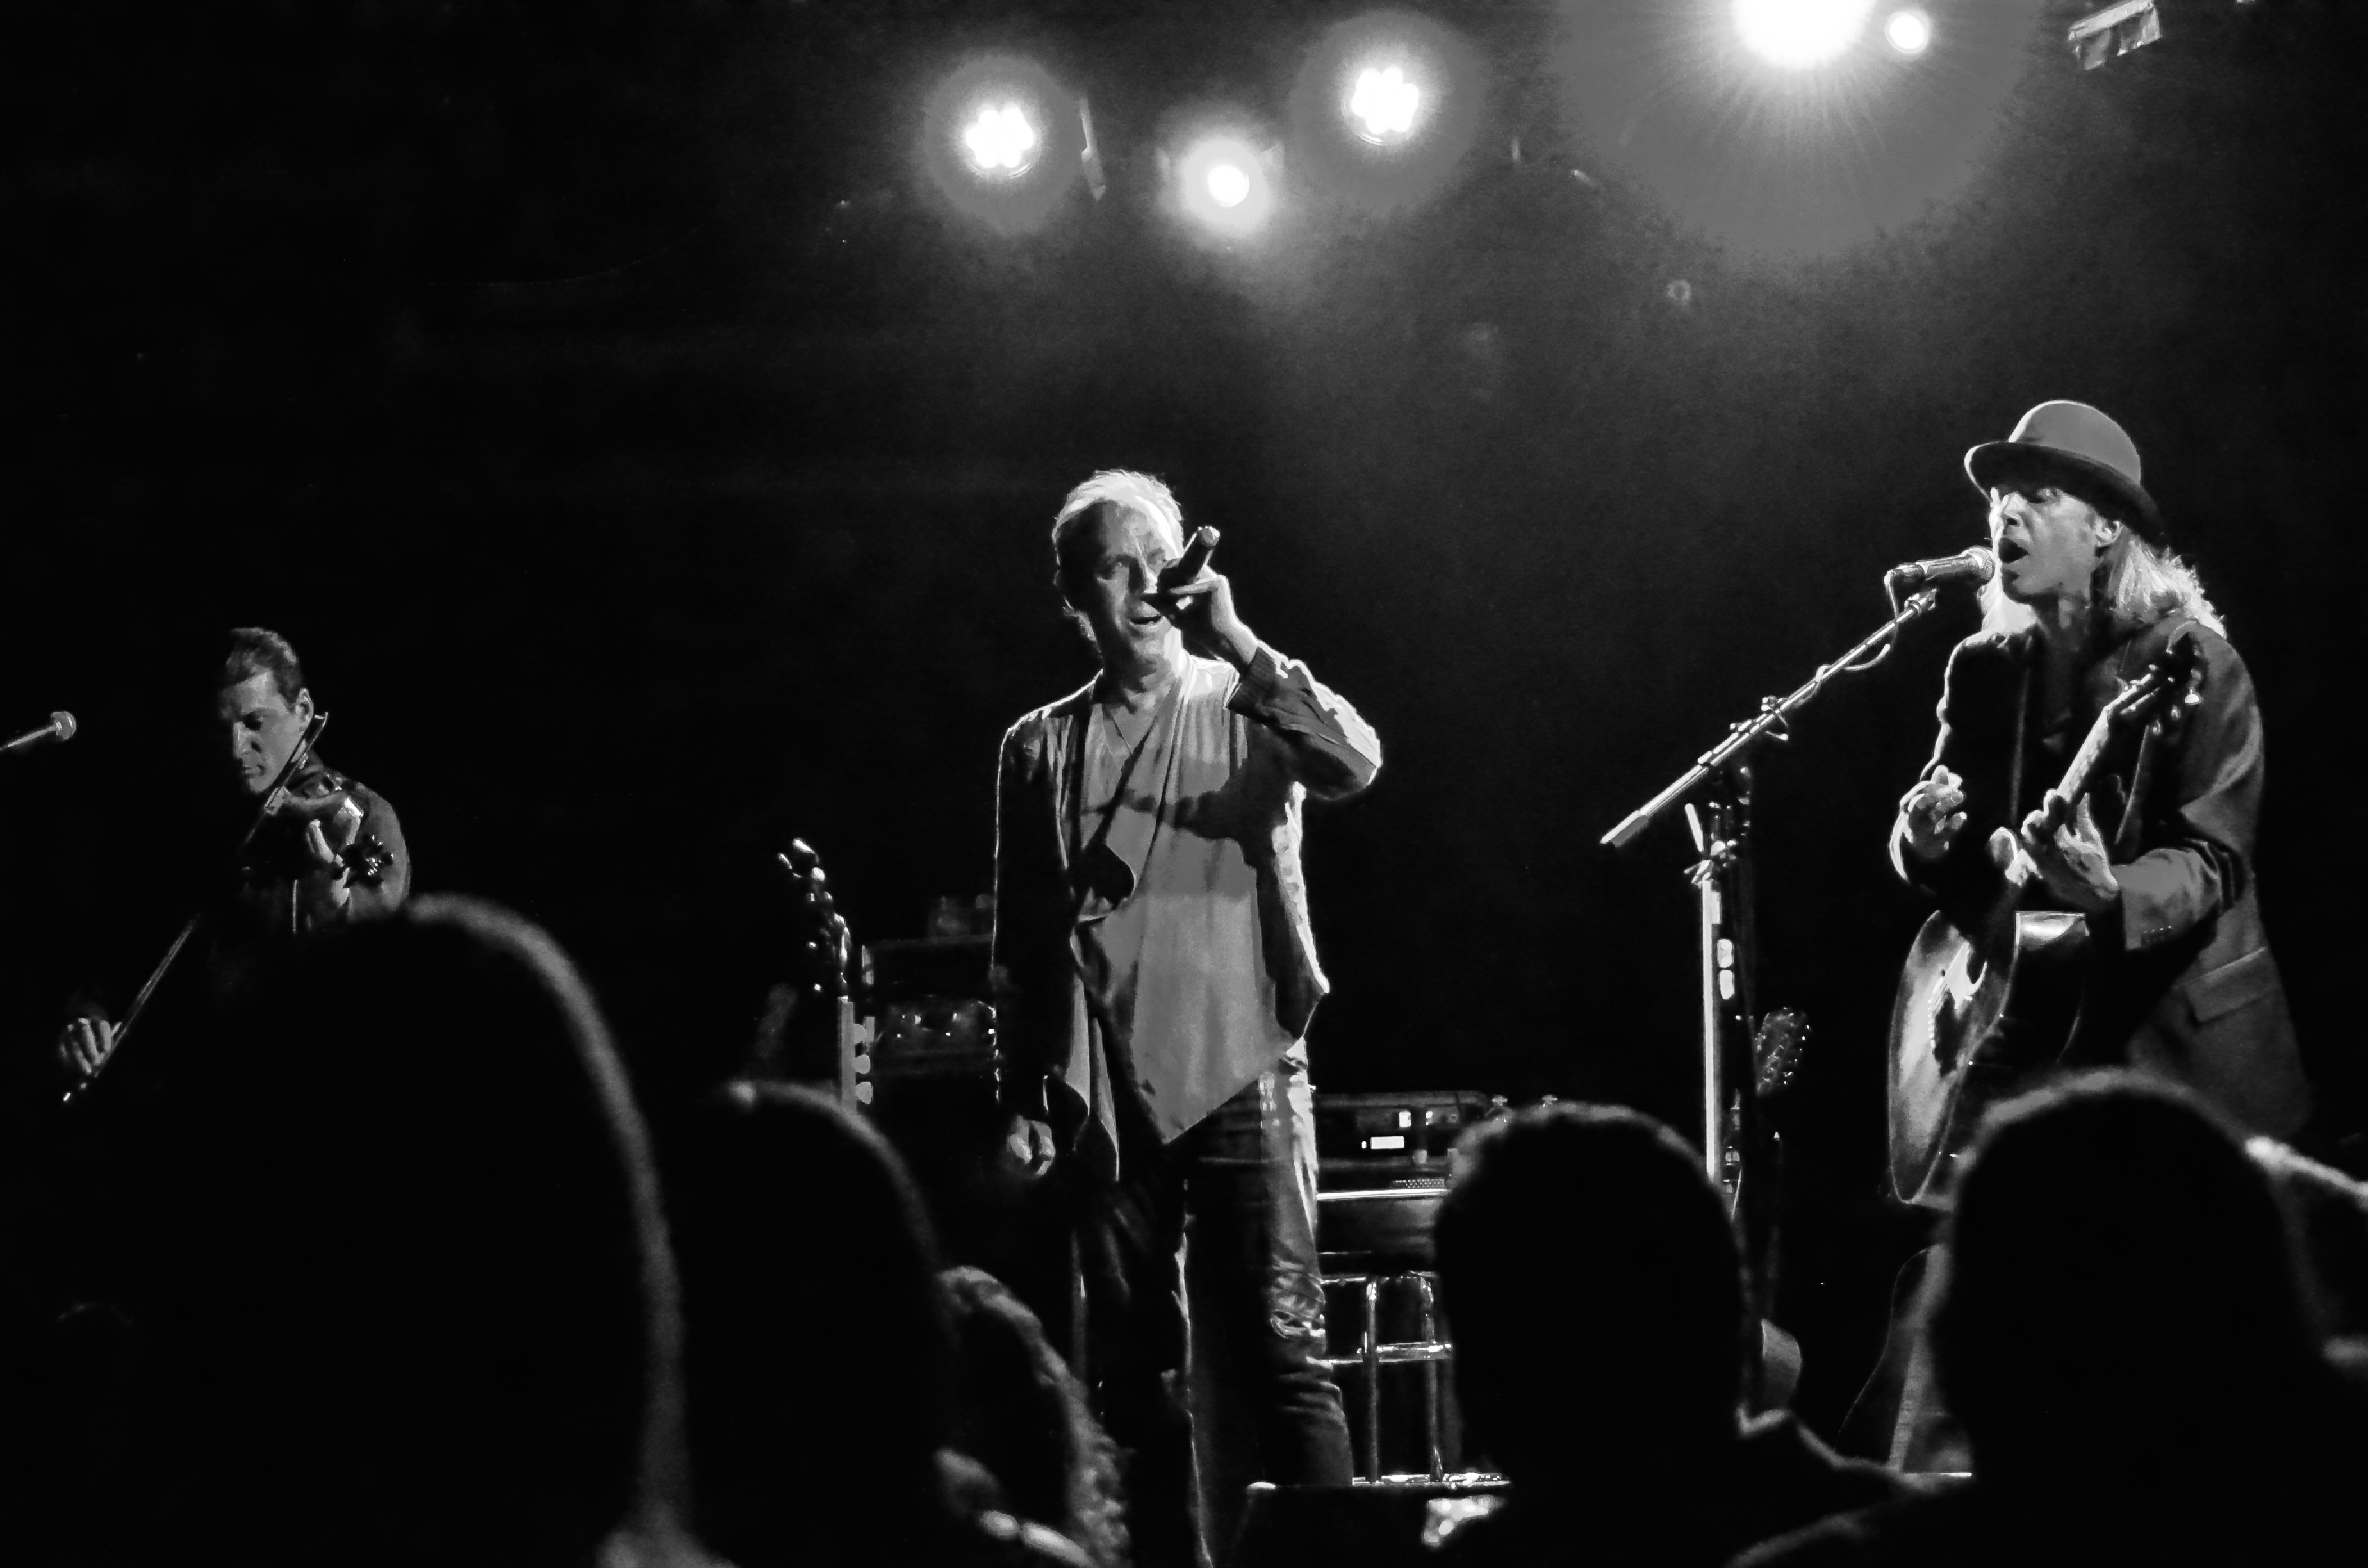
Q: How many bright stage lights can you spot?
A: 5